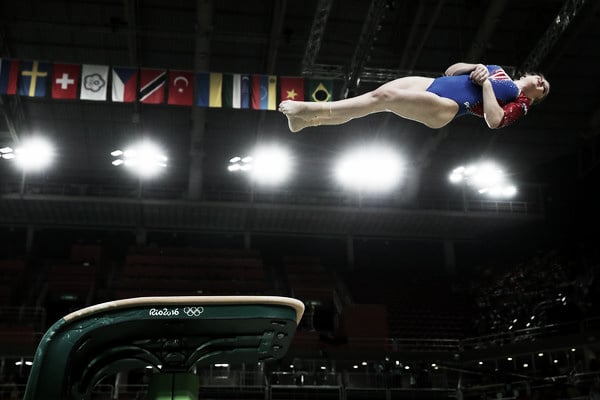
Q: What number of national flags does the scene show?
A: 12